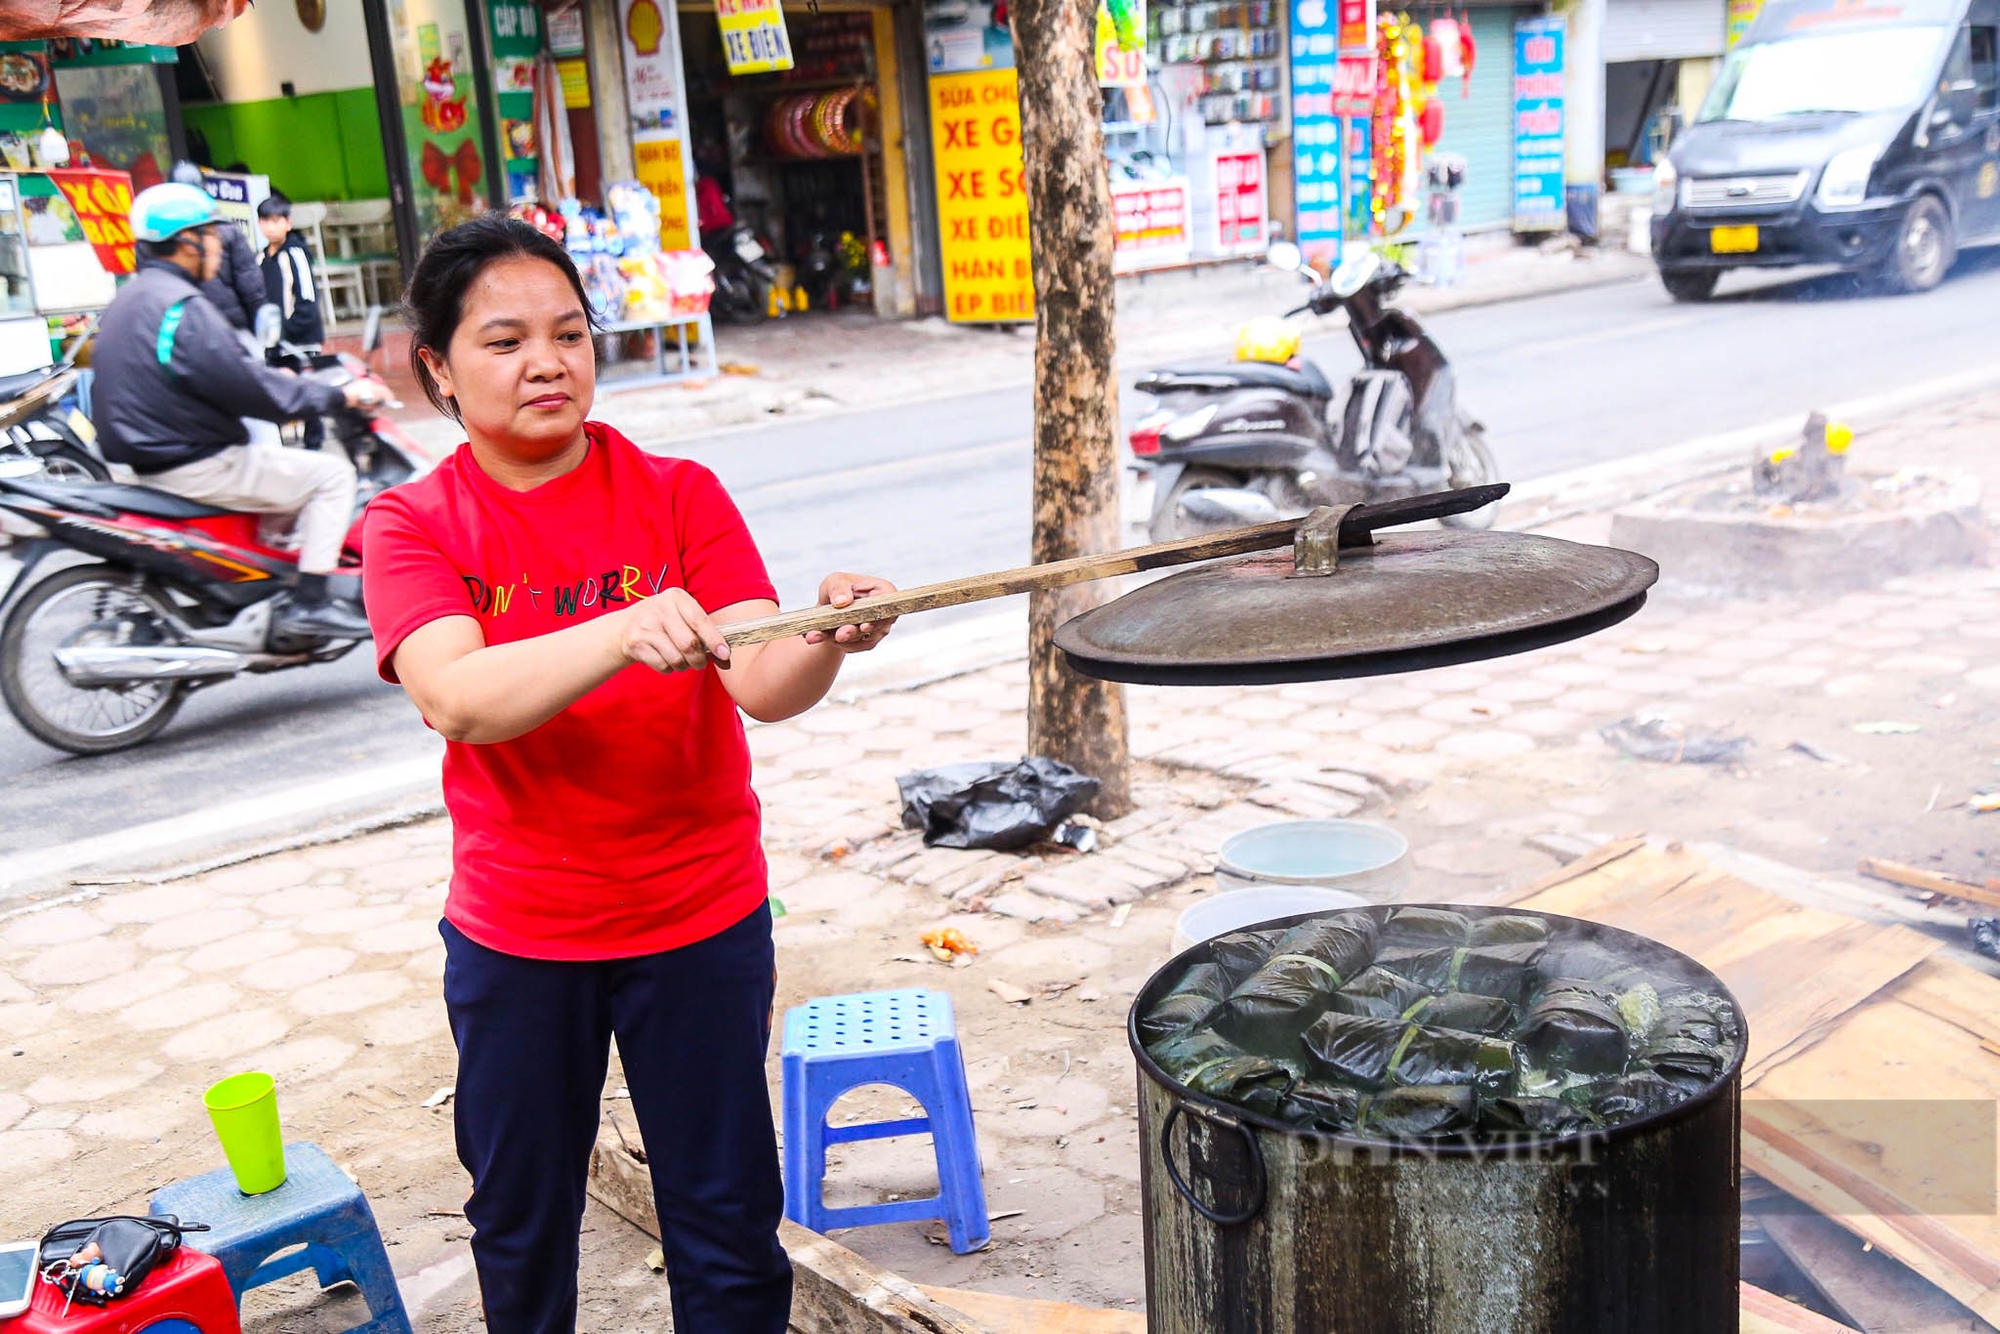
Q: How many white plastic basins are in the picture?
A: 2